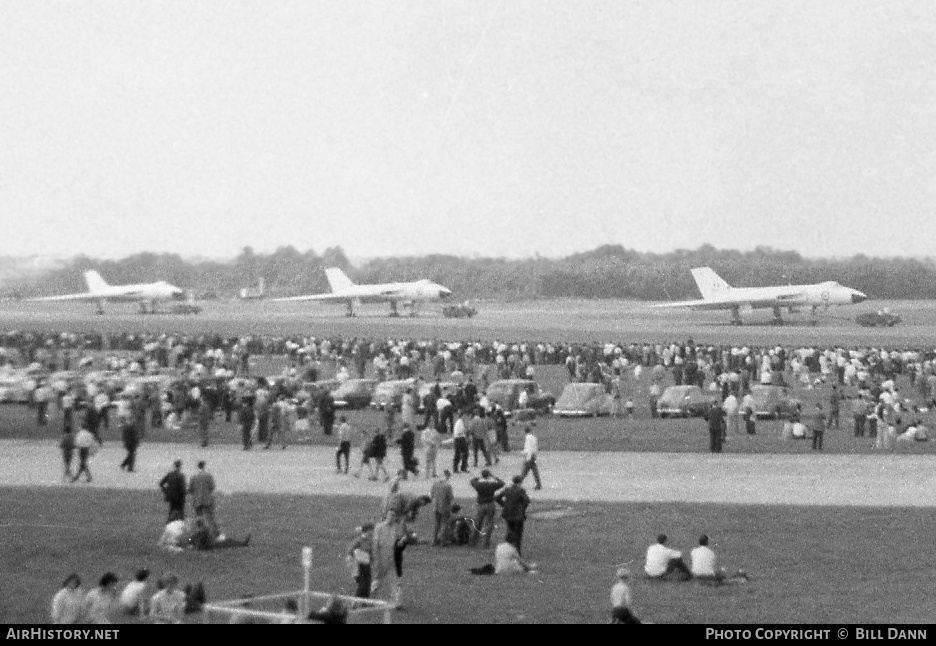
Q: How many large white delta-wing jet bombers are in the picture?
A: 3